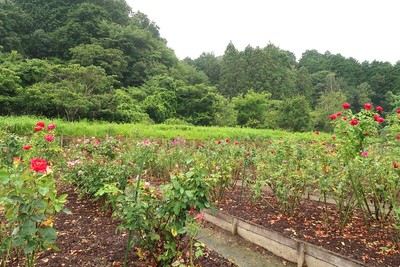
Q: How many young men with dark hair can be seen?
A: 0